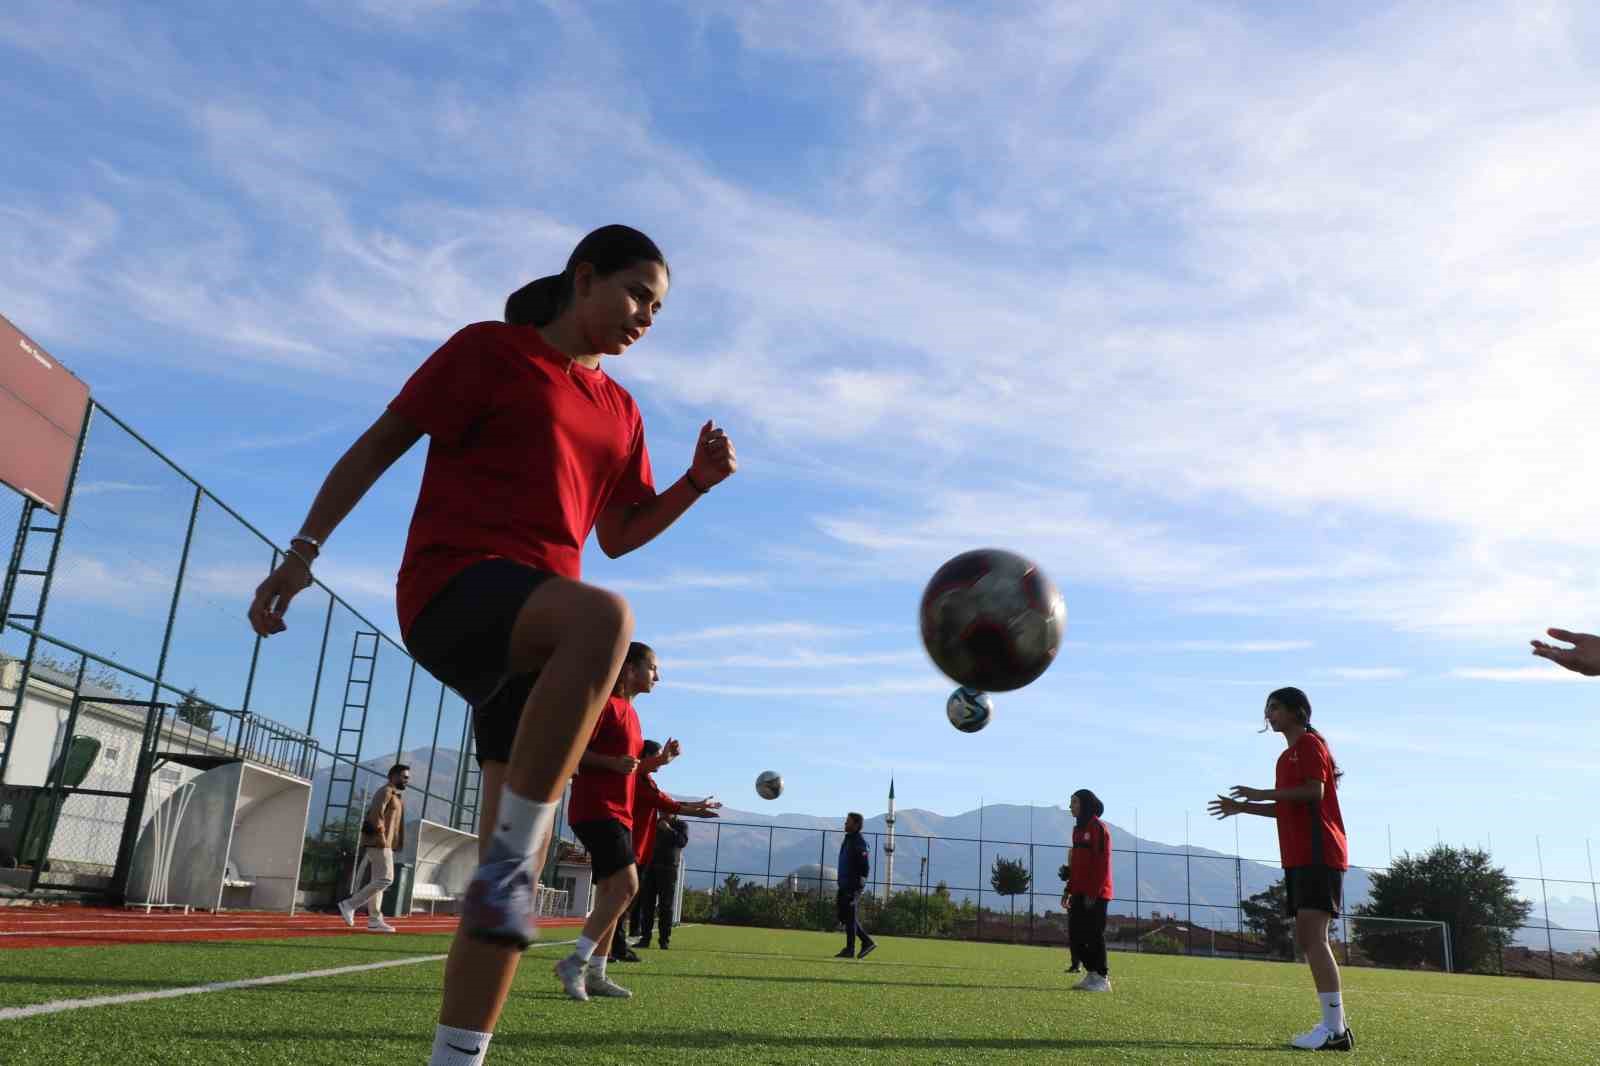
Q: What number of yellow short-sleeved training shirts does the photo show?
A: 0